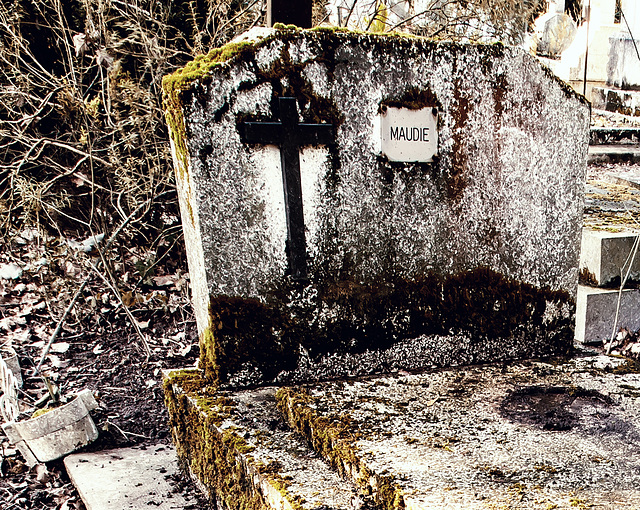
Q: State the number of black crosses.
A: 1